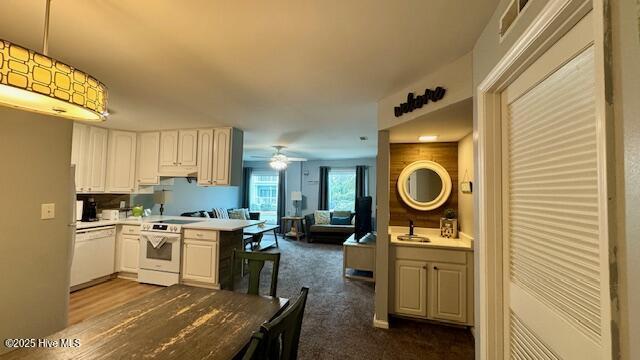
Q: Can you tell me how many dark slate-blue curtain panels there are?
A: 4